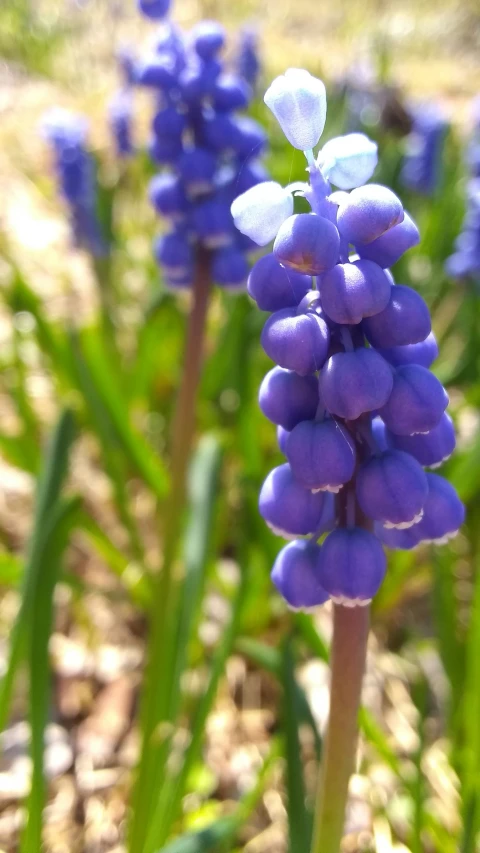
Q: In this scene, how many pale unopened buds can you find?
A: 3